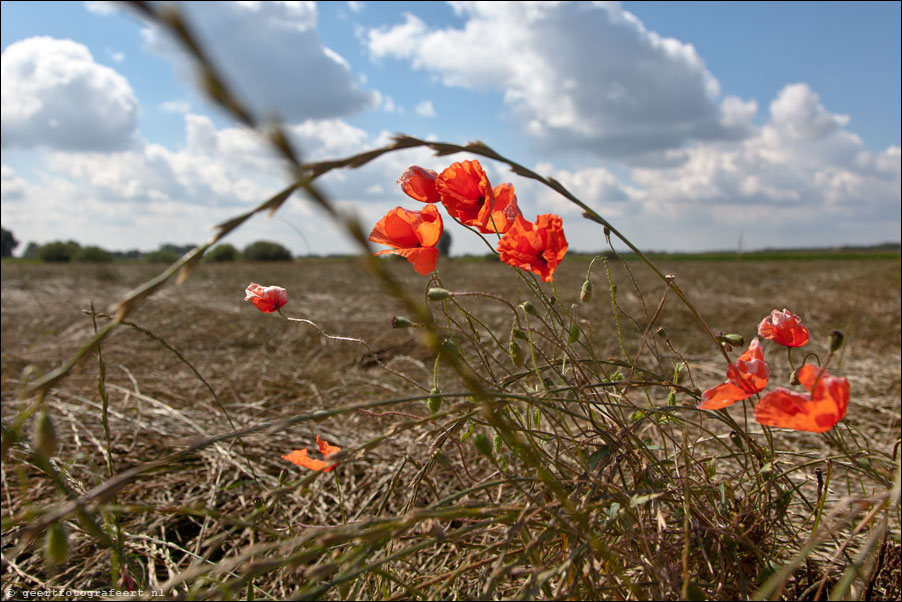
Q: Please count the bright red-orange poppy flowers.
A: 10